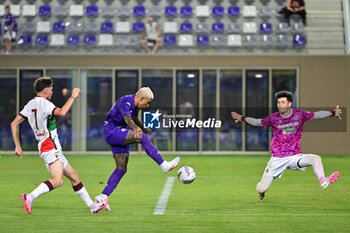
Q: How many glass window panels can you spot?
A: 11